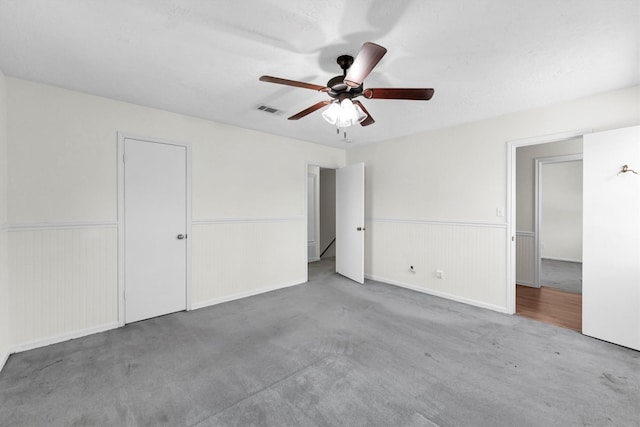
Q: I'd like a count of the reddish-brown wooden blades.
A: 5